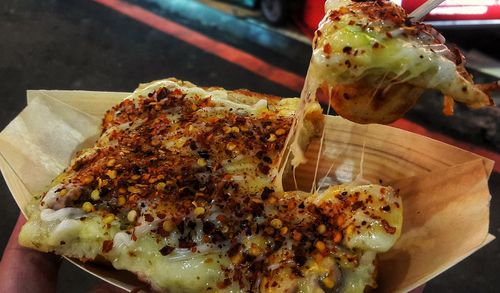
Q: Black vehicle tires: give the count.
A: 1